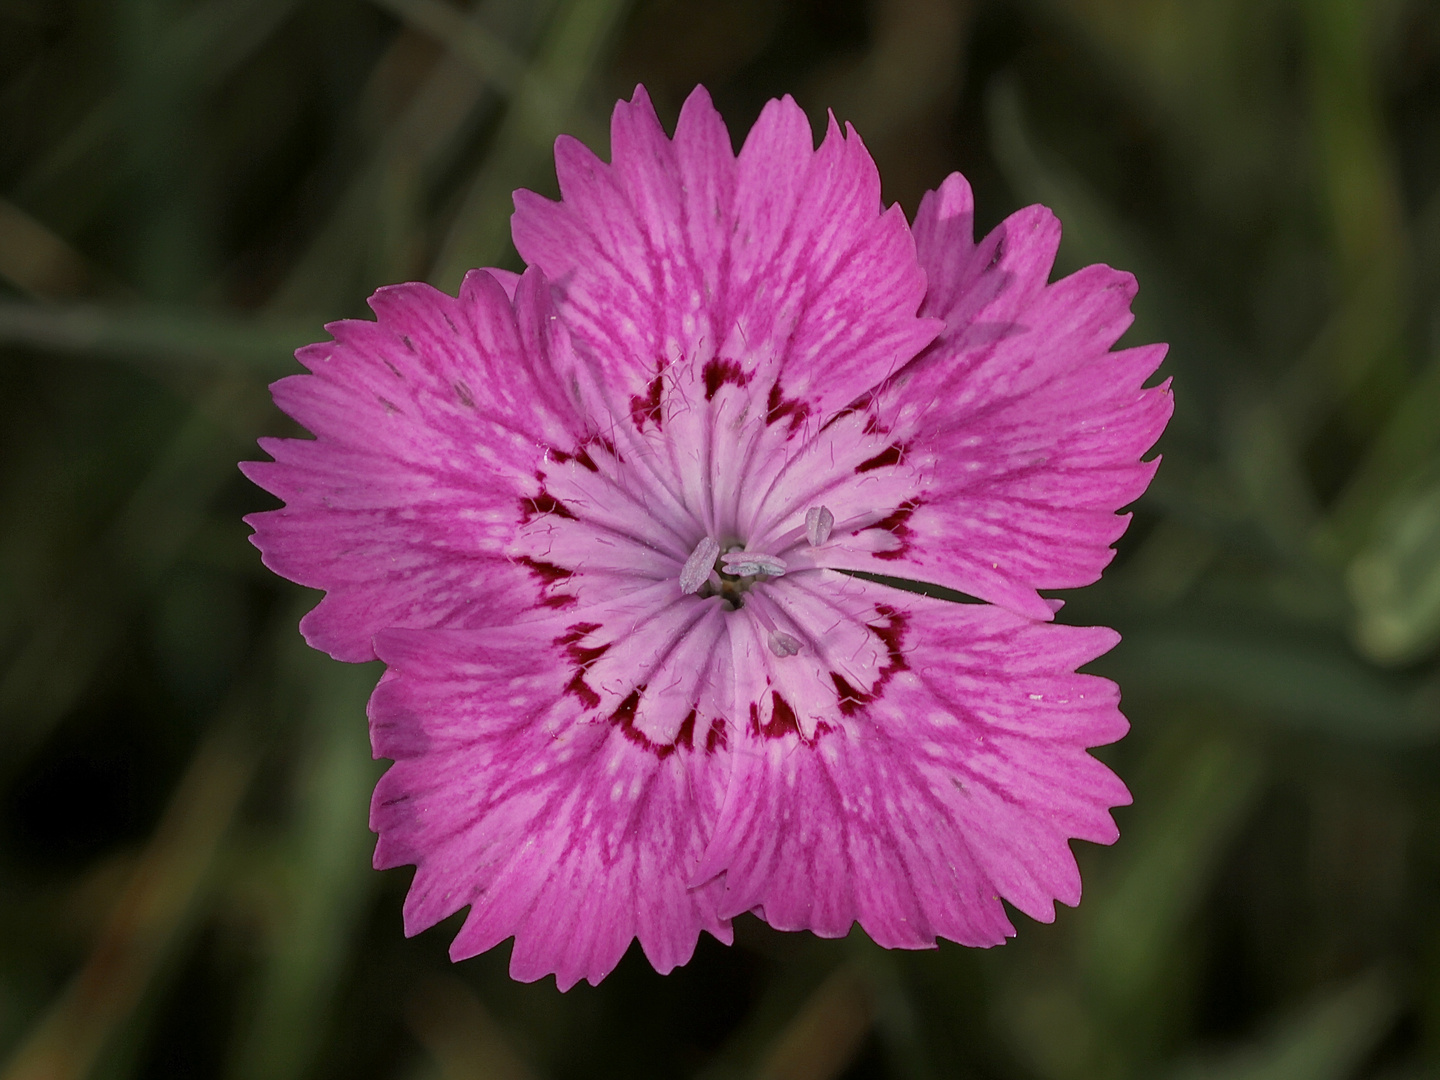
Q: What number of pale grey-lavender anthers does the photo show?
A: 4